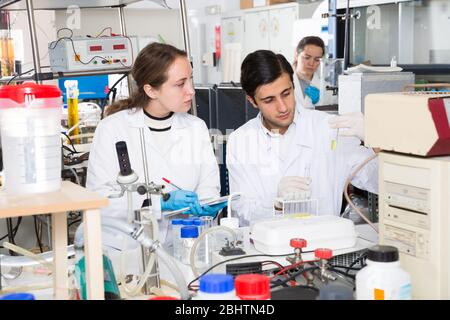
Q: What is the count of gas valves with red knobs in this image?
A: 2